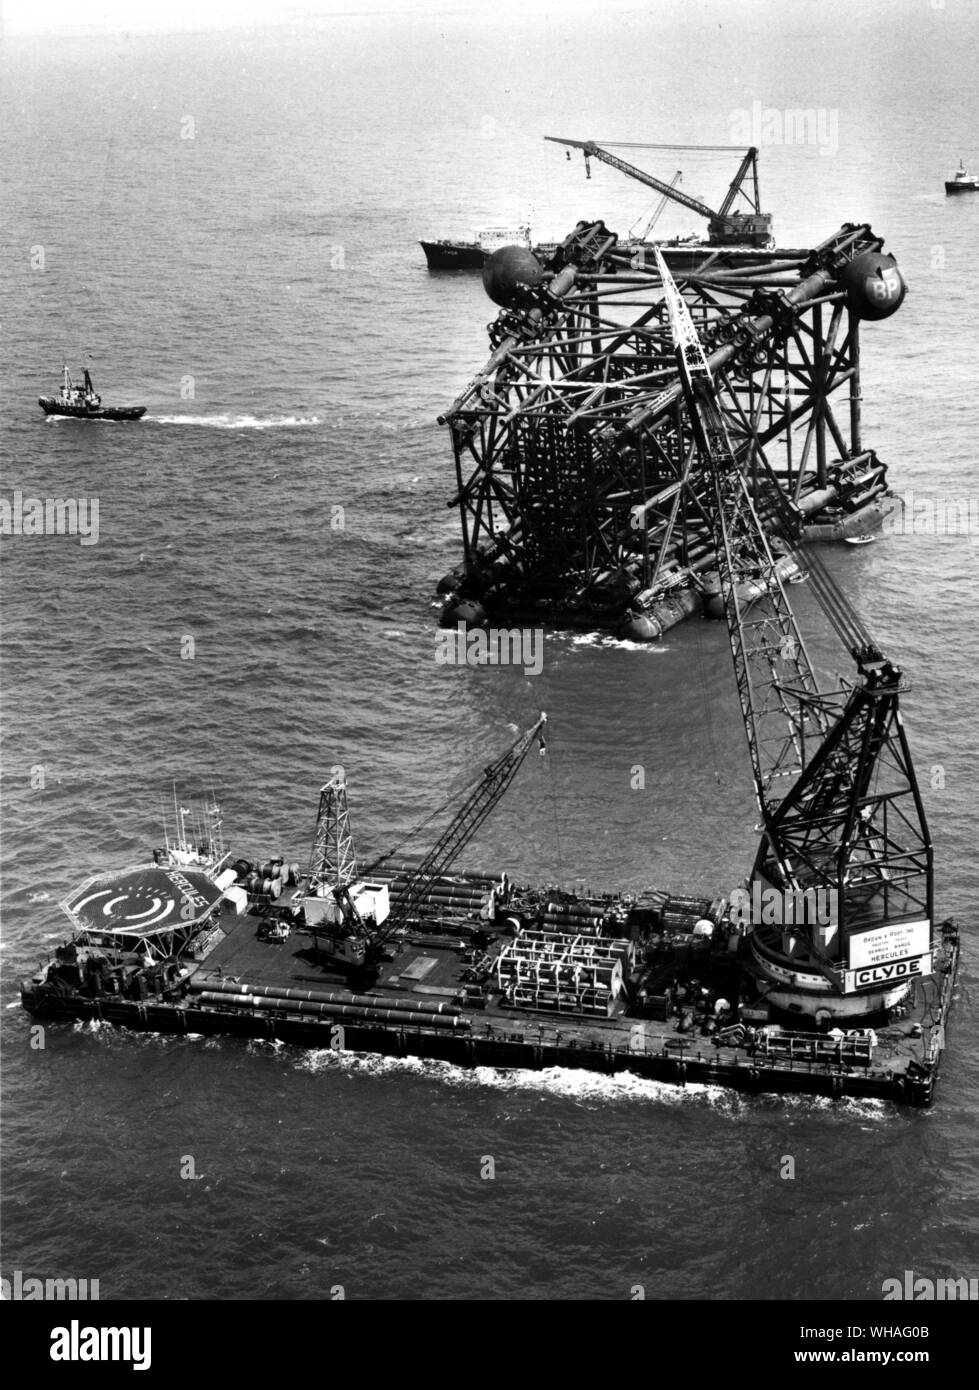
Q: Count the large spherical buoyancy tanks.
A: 2